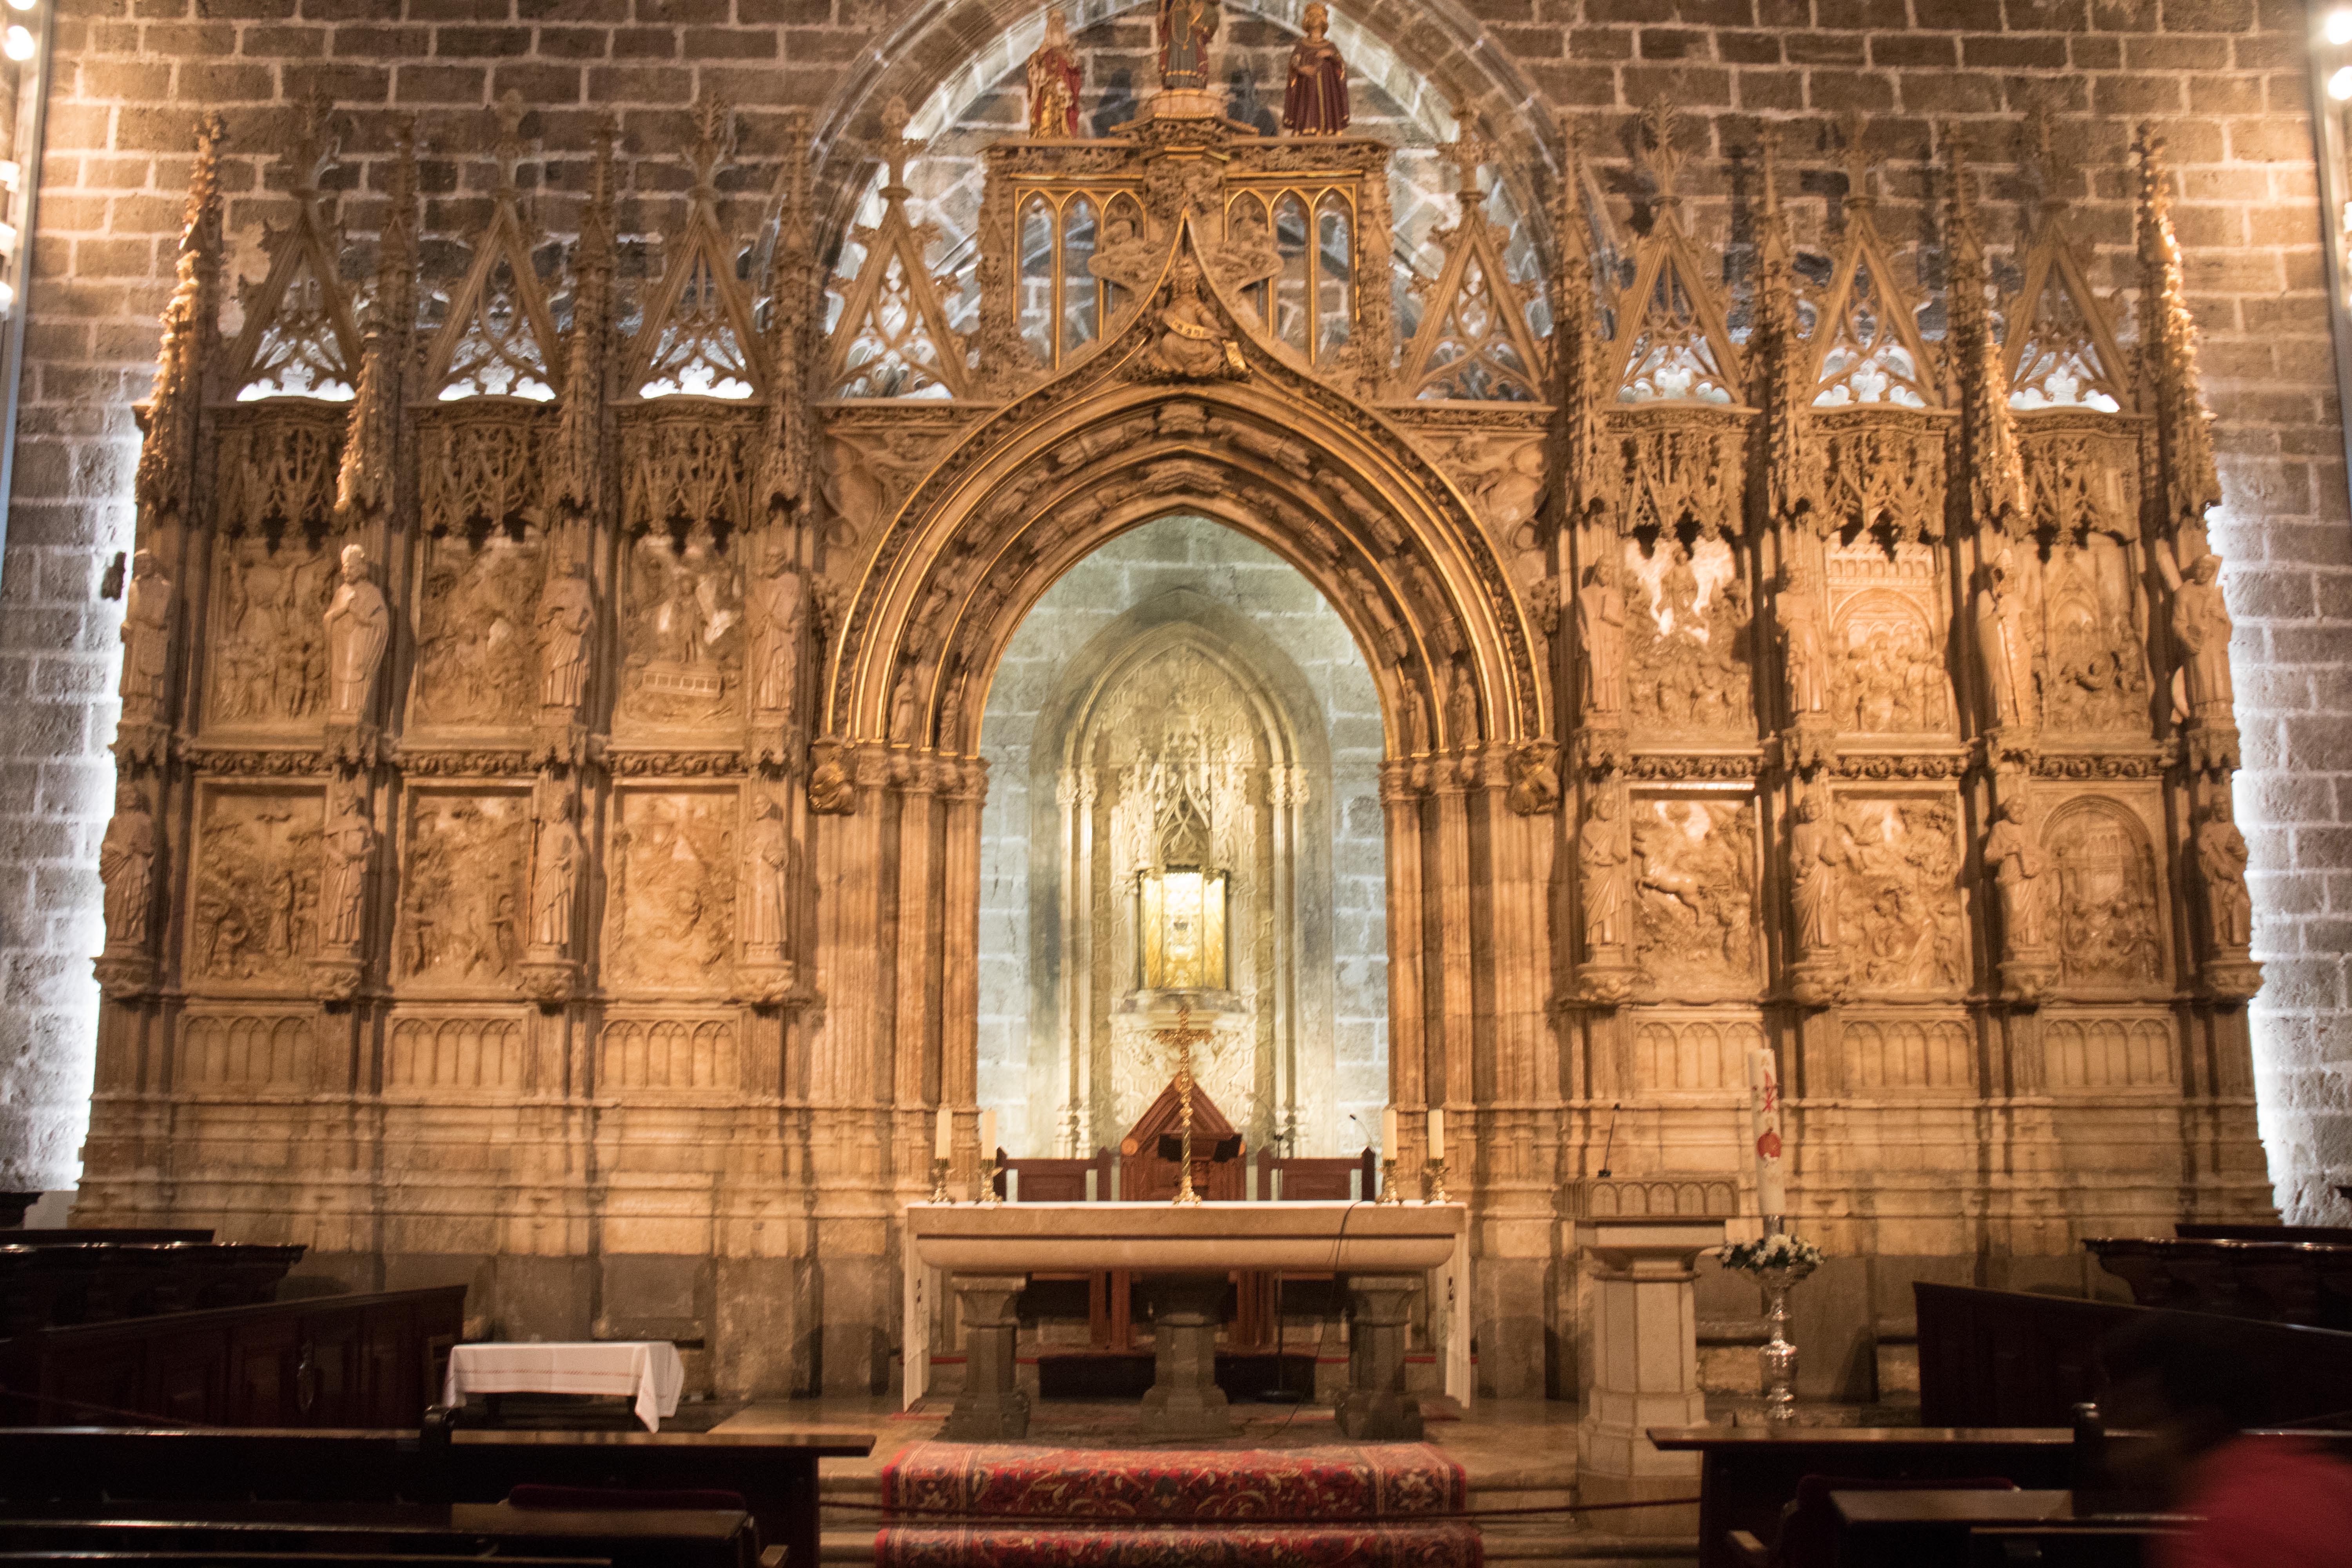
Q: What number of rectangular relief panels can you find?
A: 12